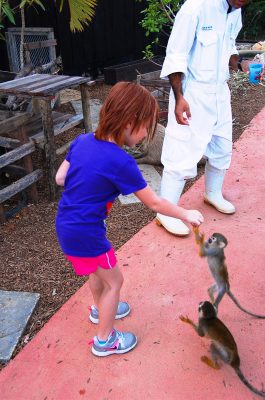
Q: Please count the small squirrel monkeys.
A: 2